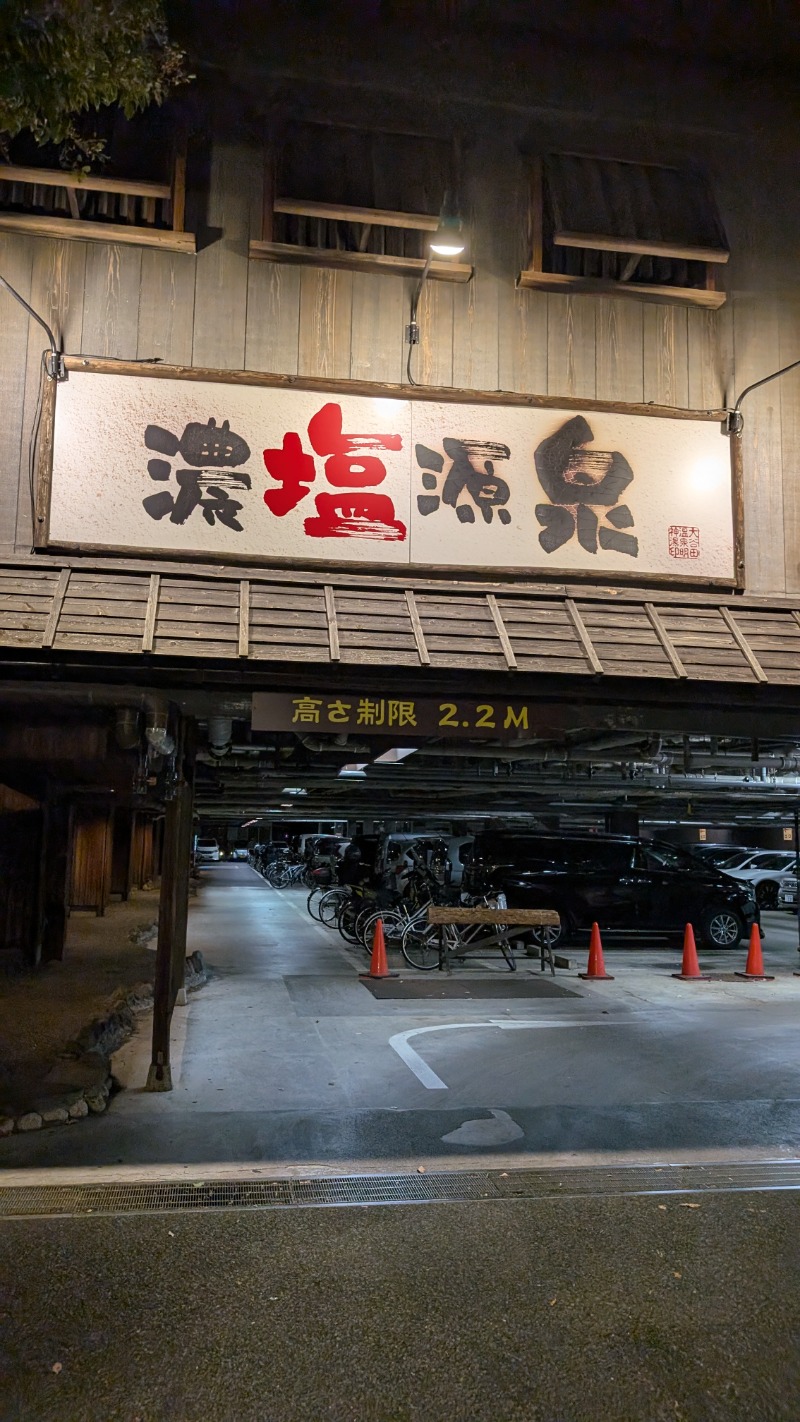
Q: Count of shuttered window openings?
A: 3